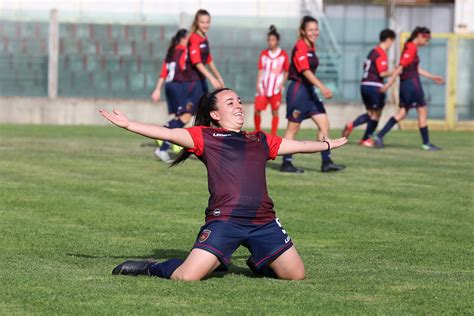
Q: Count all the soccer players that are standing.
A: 6